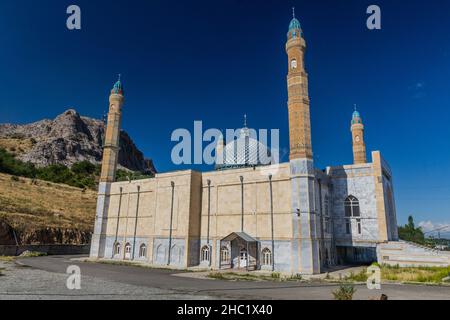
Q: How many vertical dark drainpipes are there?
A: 6